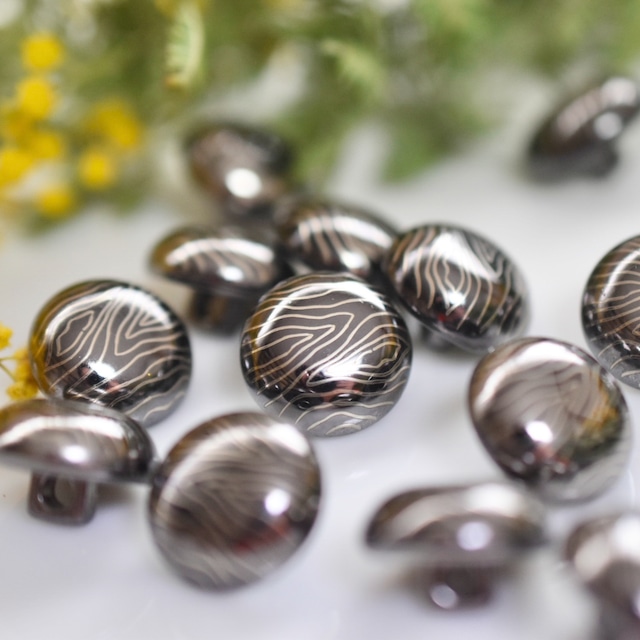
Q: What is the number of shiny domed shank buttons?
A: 13